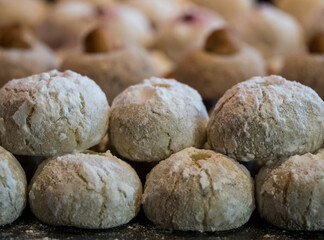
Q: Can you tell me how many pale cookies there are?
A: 7